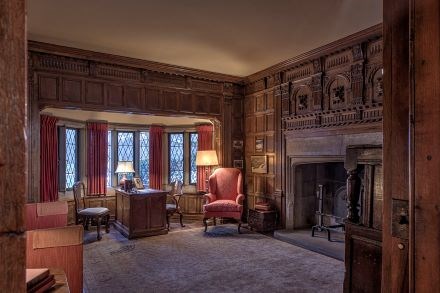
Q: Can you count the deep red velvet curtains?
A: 4